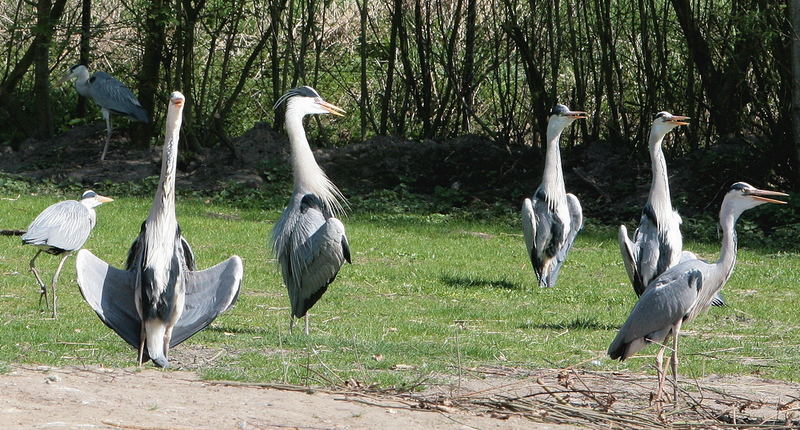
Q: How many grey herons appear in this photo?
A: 7